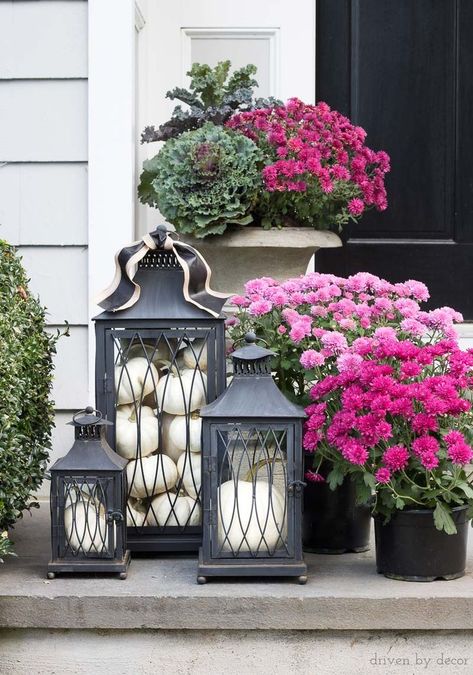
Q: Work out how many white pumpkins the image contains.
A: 11